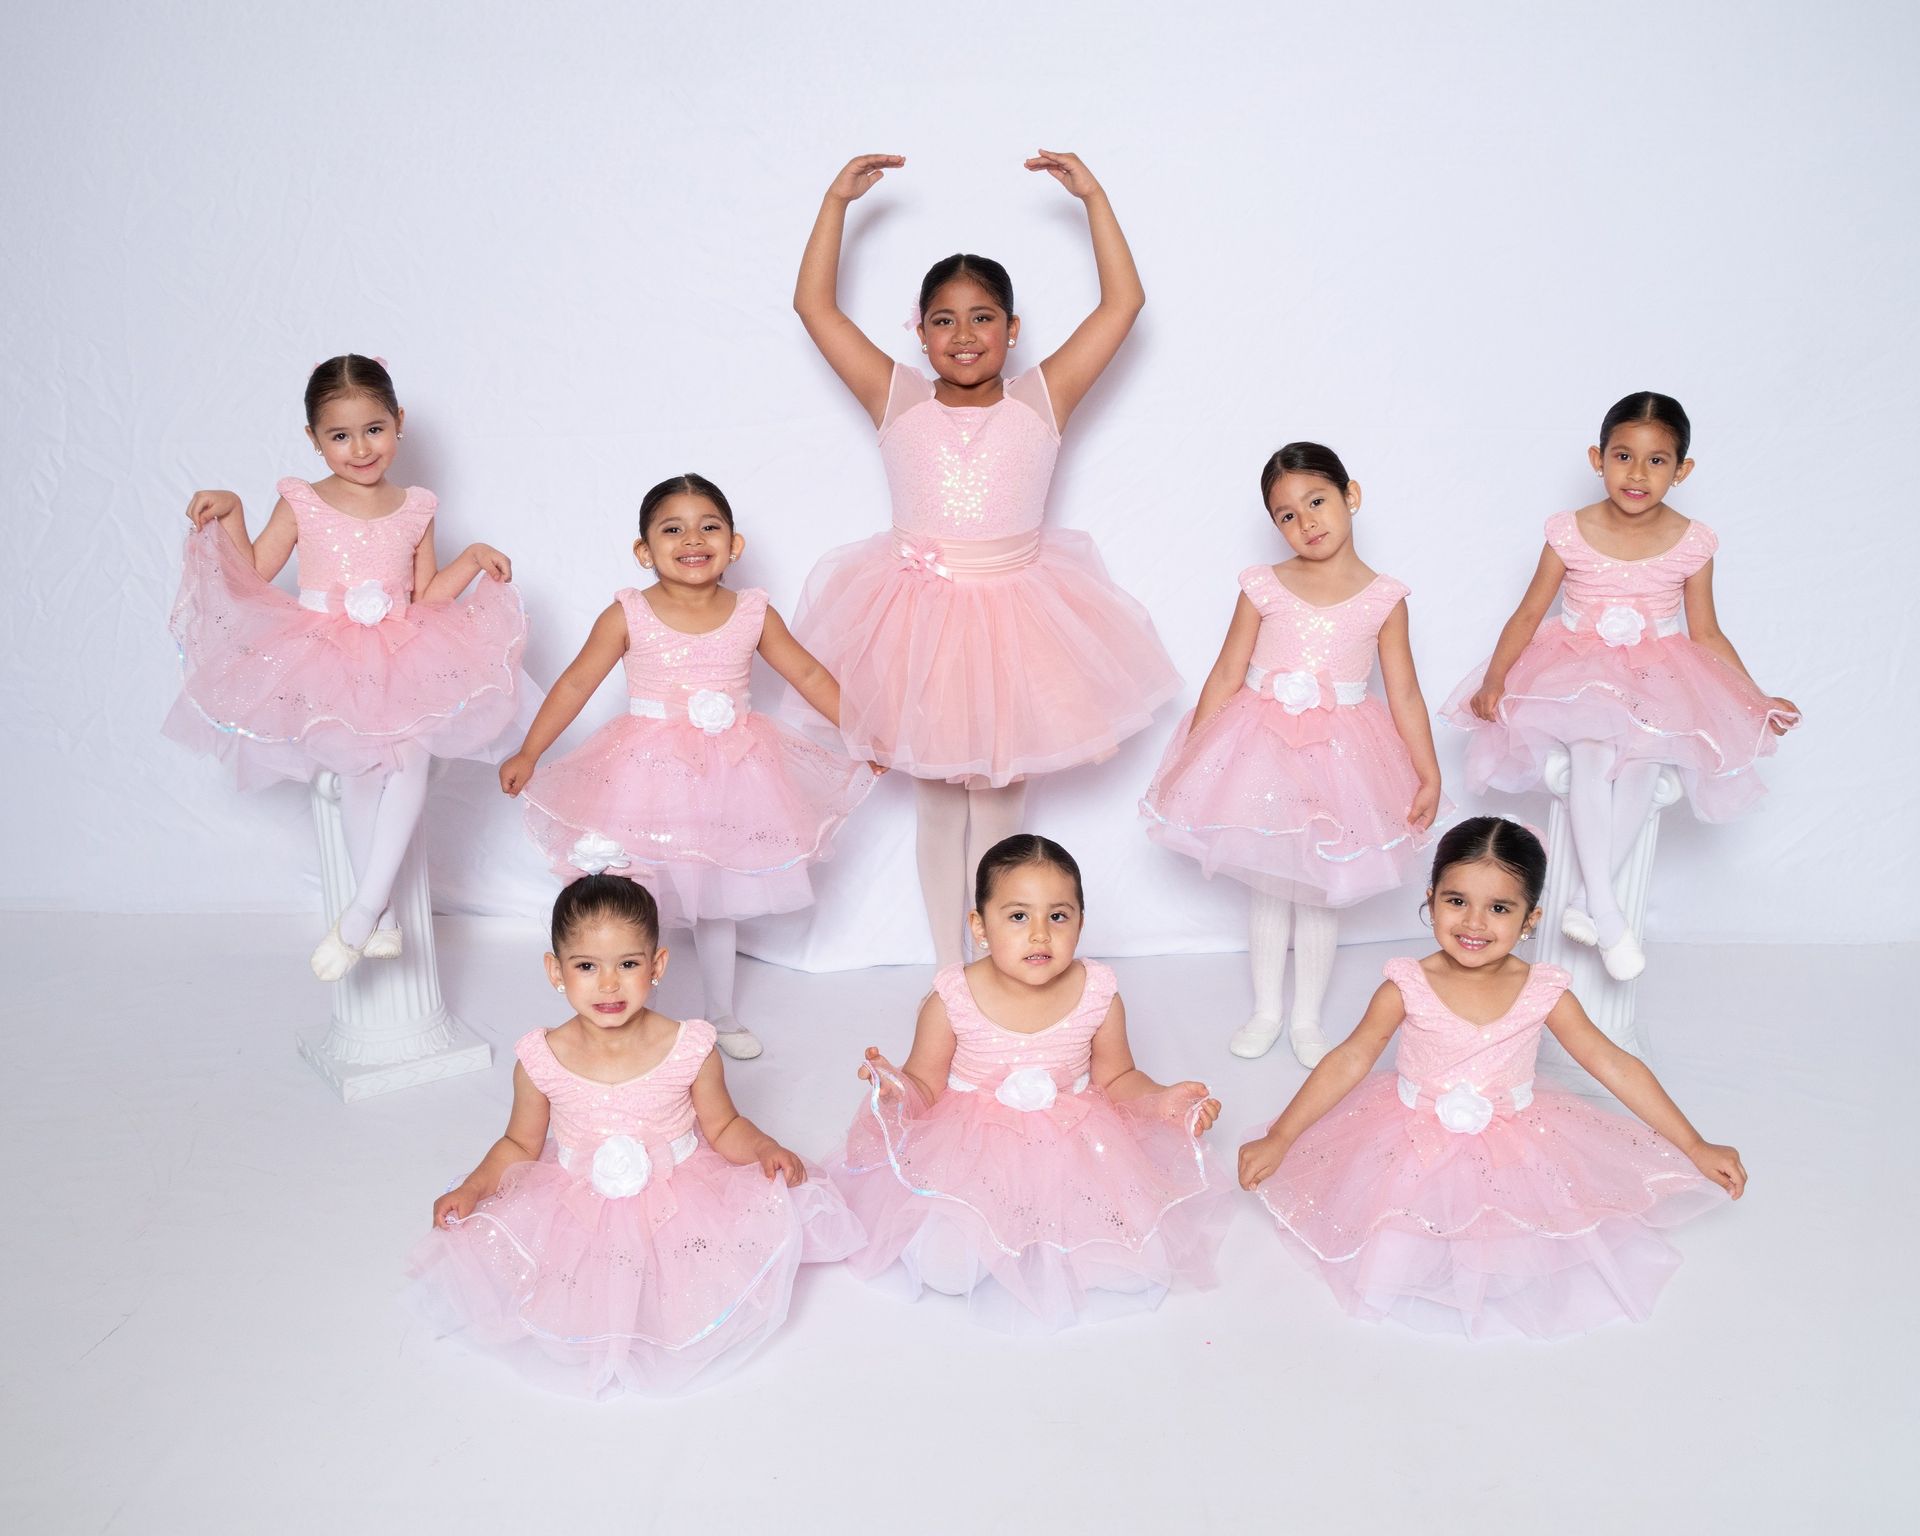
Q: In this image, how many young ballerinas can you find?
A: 8